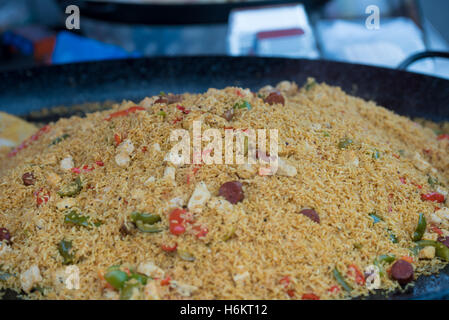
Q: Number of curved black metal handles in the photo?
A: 1